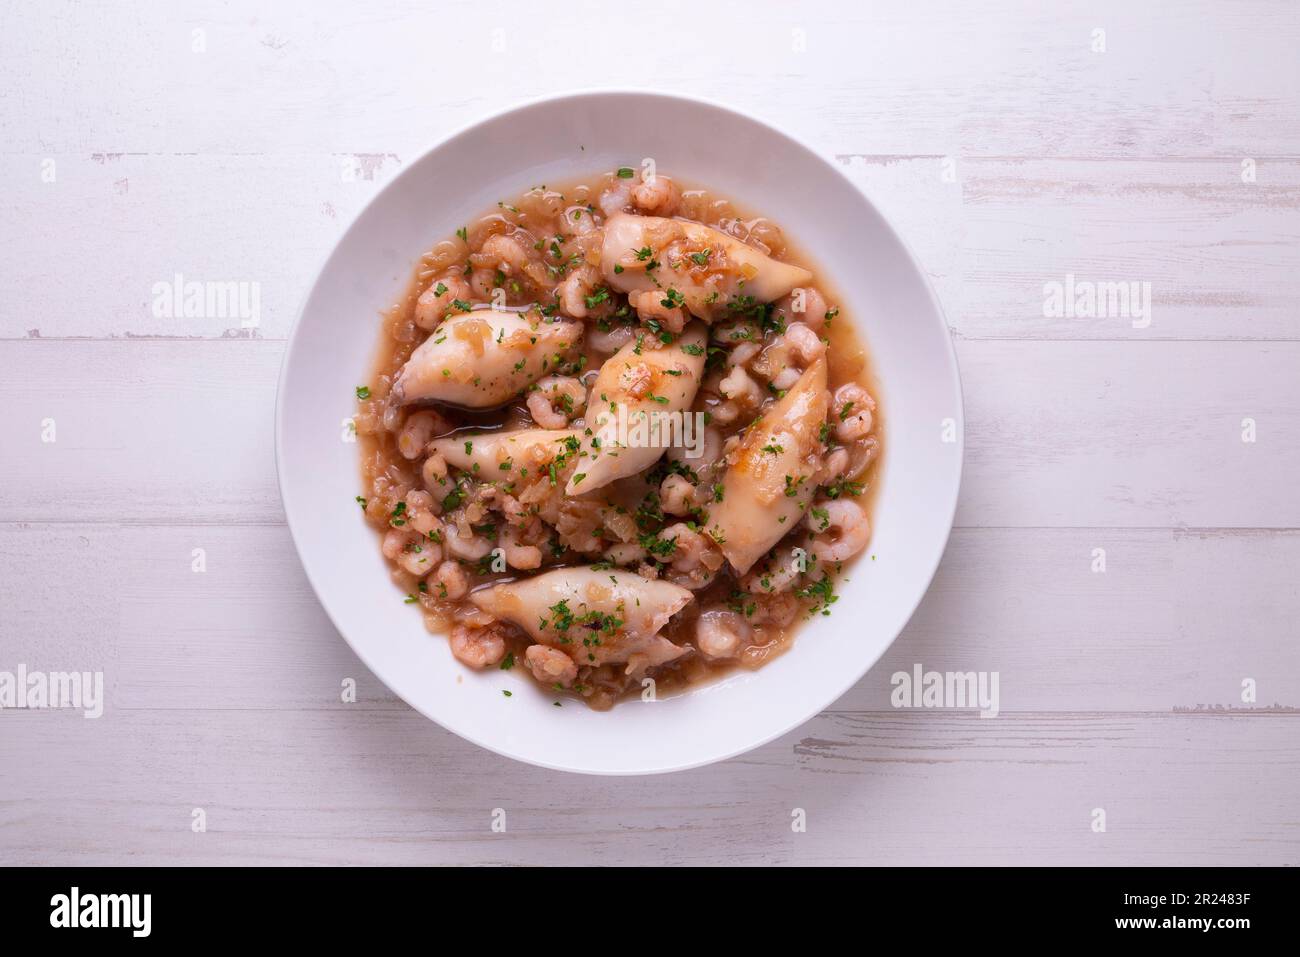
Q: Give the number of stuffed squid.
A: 6